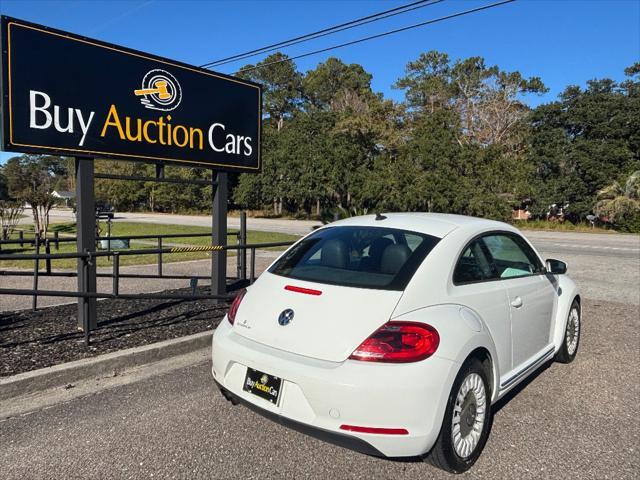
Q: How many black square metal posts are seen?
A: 2